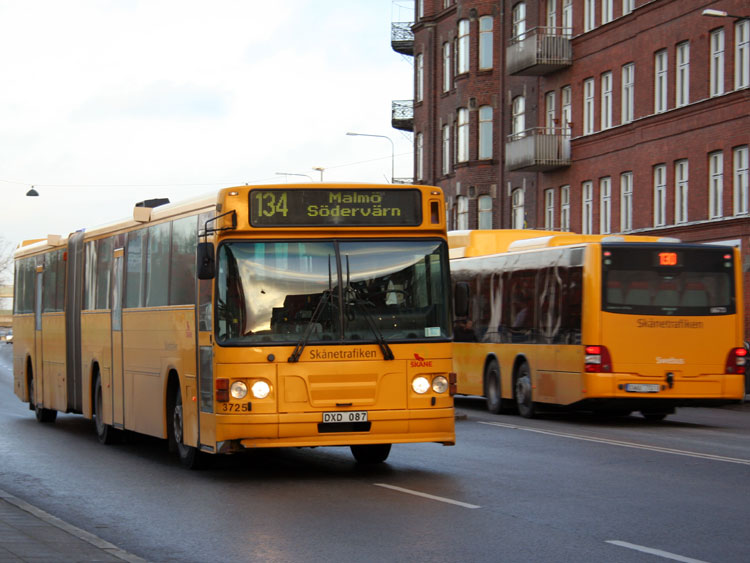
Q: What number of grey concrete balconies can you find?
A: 2